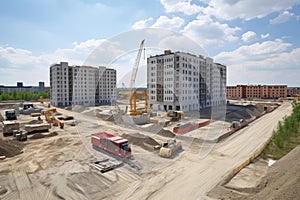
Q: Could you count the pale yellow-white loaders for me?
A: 1